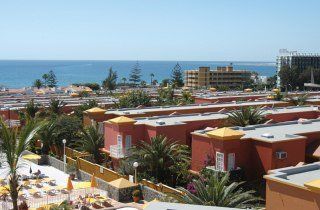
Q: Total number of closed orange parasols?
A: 2